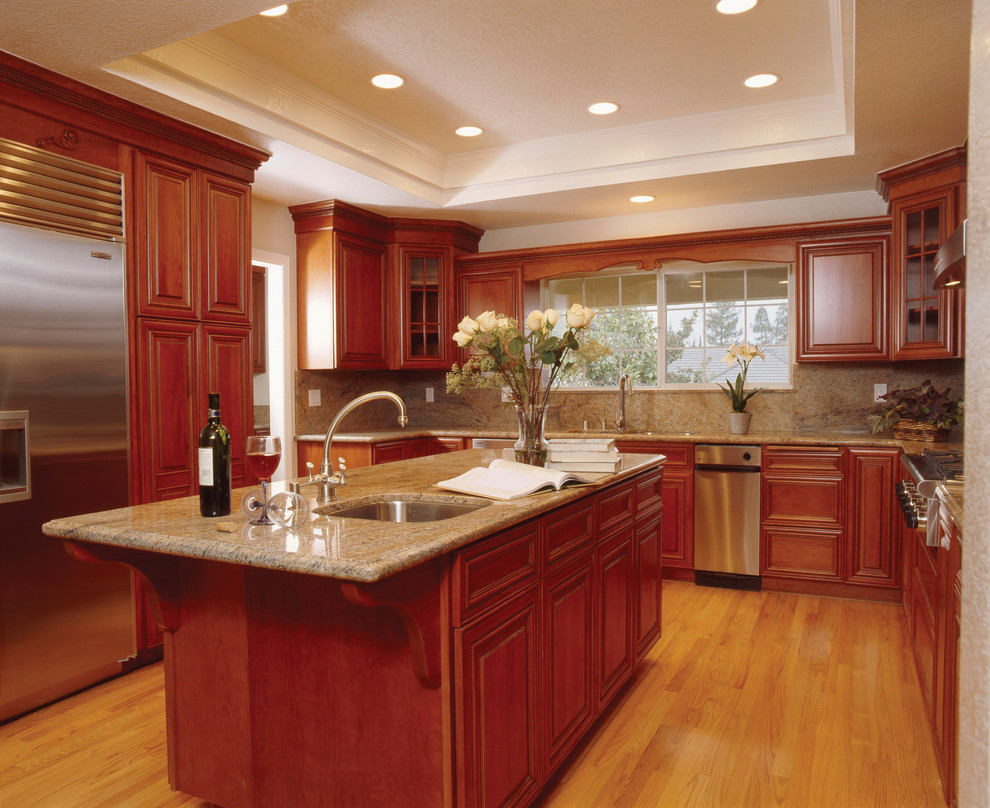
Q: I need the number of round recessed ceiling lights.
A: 7